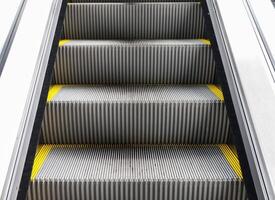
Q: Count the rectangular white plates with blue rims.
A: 0